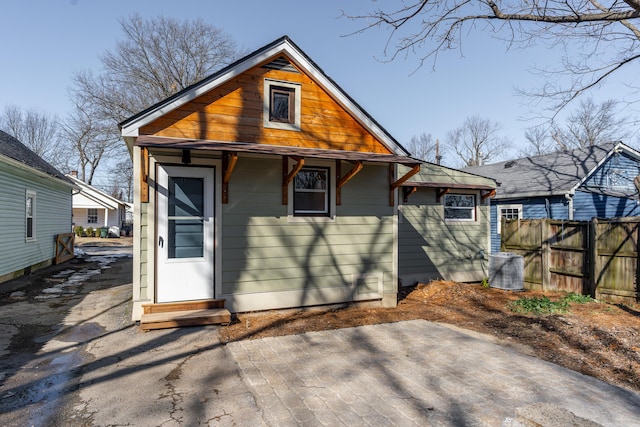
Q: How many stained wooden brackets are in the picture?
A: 8